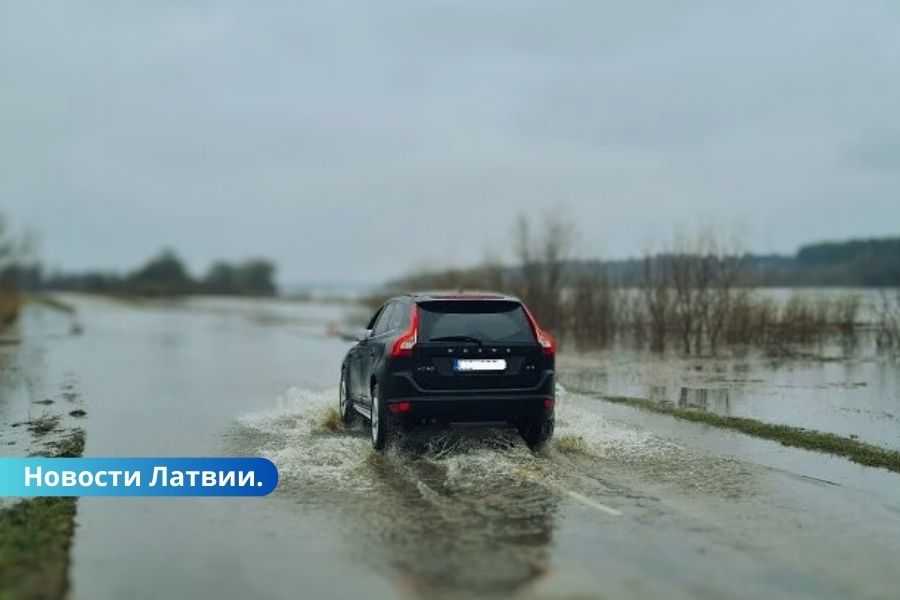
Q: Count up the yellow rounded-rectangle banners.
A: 0